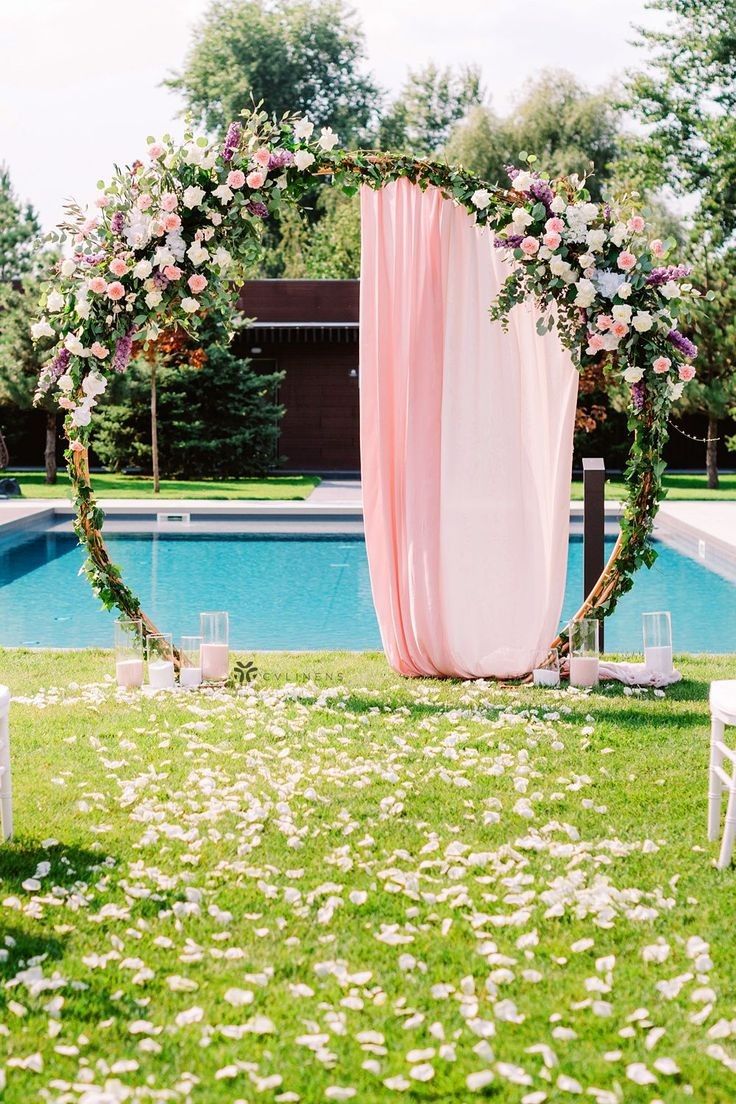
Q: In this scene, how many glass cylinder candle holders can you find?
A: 7